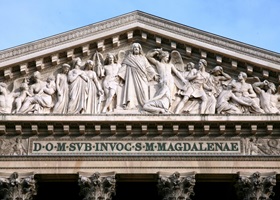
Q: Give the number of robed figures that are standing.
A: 4